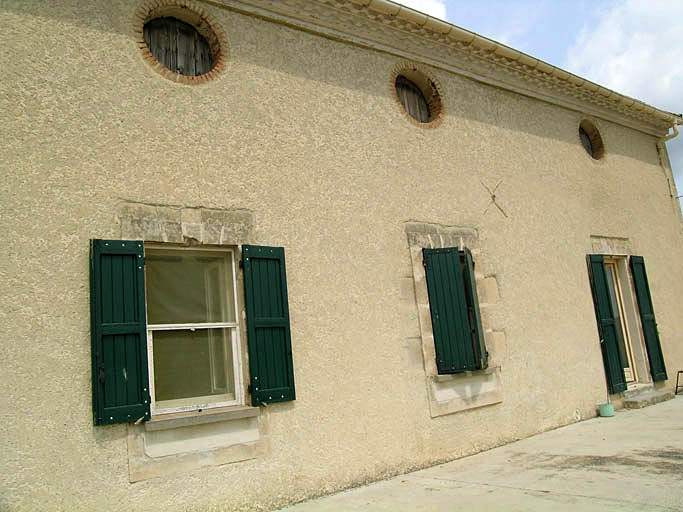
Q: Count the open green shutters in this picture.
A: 4